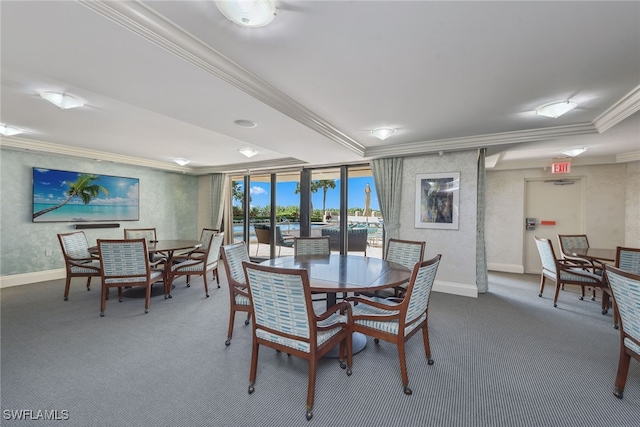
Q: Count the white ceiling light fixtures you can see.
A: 8